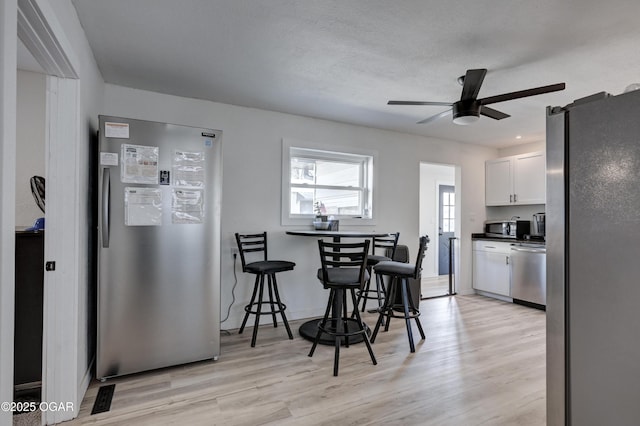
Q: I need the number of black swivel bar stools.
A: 4